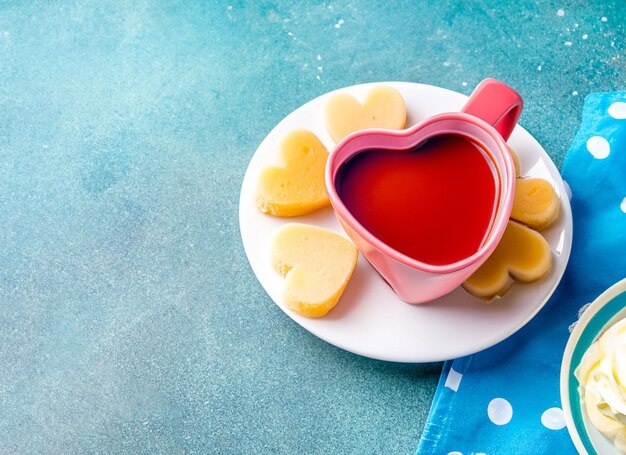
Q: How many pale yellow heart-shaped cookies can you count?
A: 3